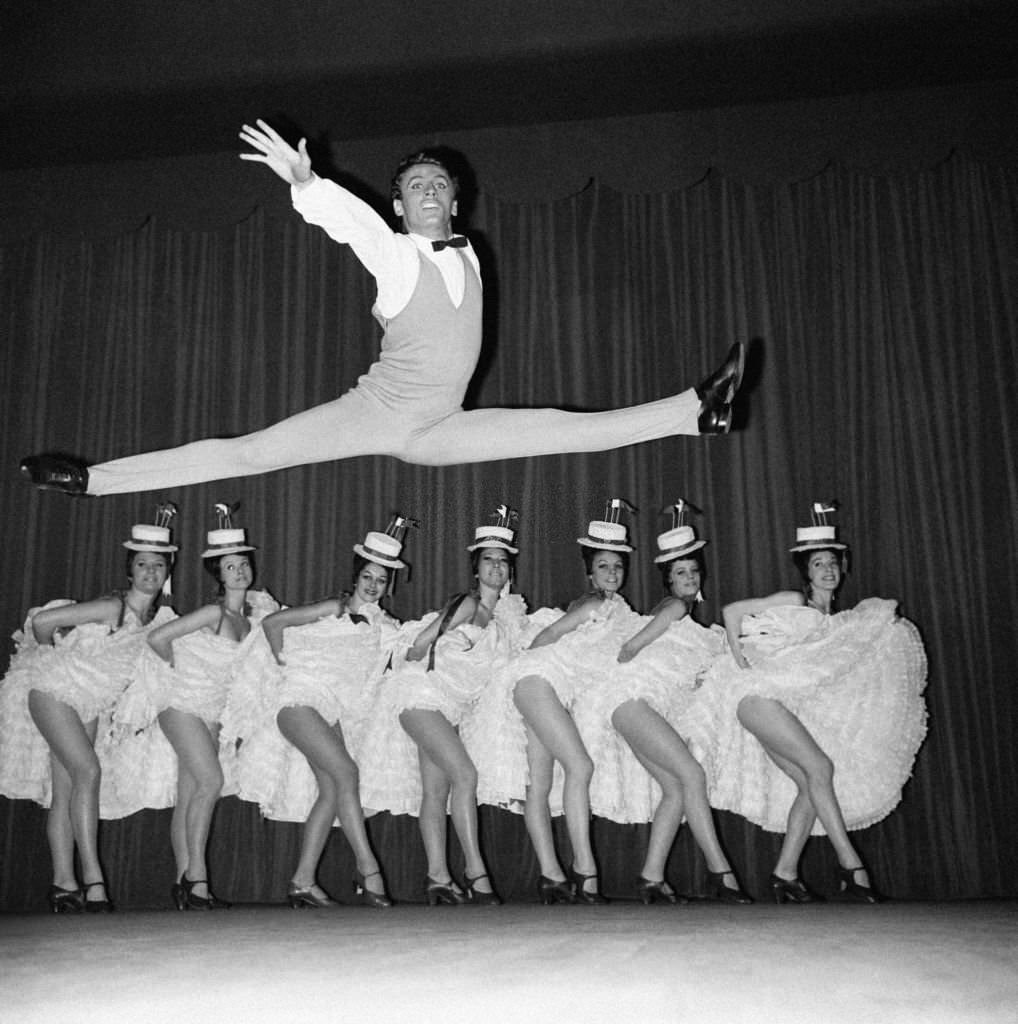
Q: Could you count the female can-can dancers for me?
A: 7